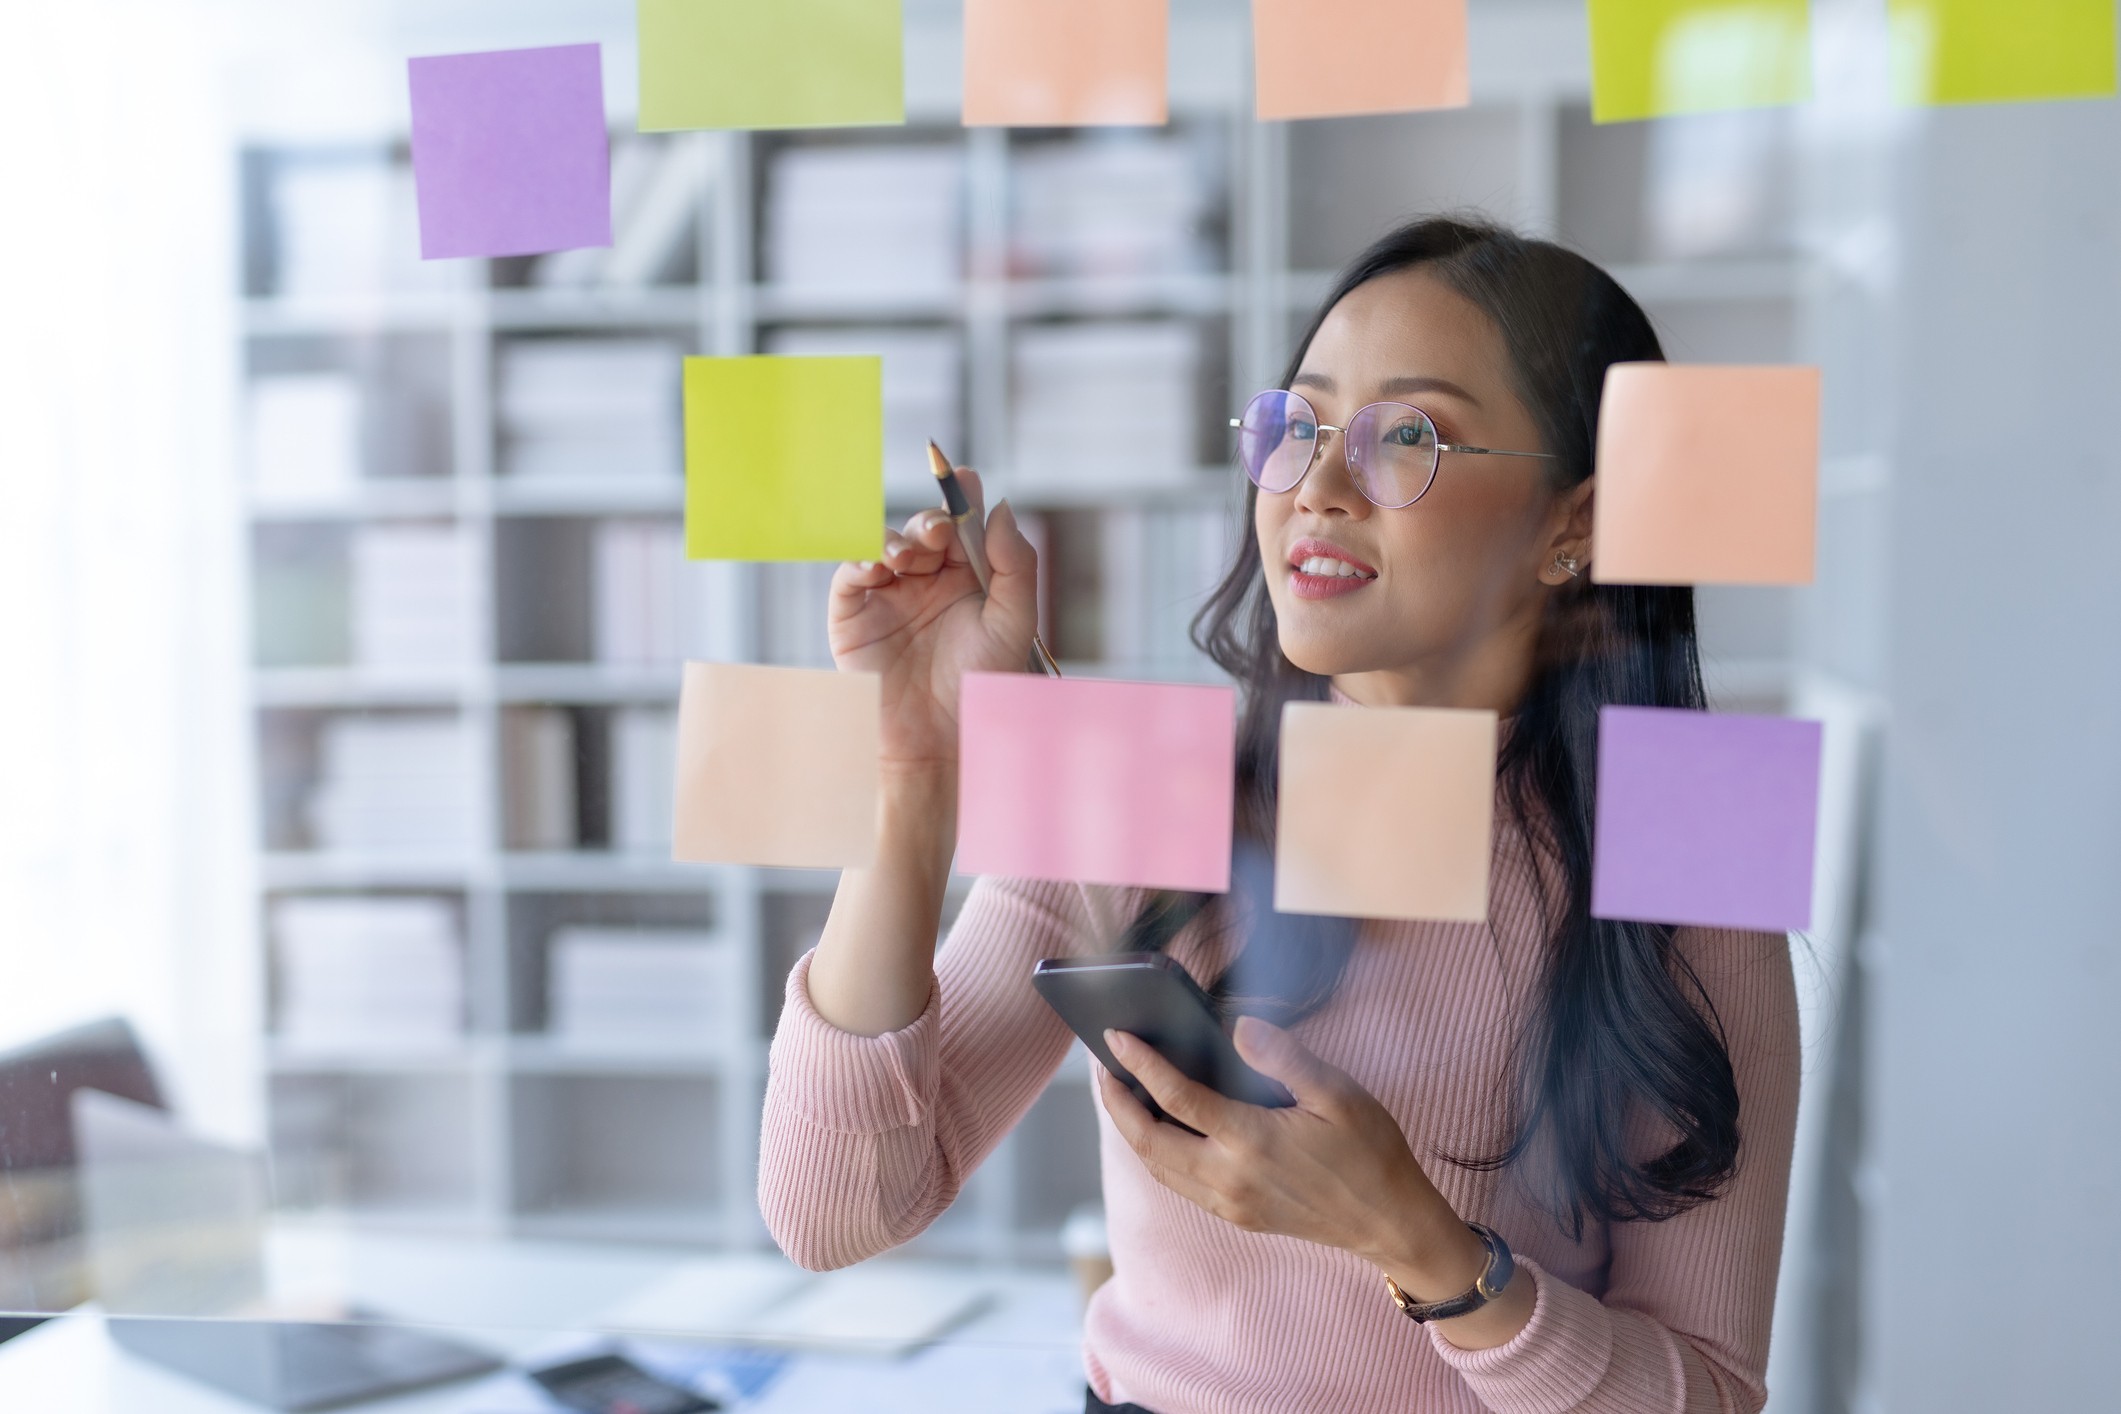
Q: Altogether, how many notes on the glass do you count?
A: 12